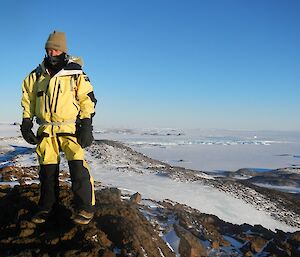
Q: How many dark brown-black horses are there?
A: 0